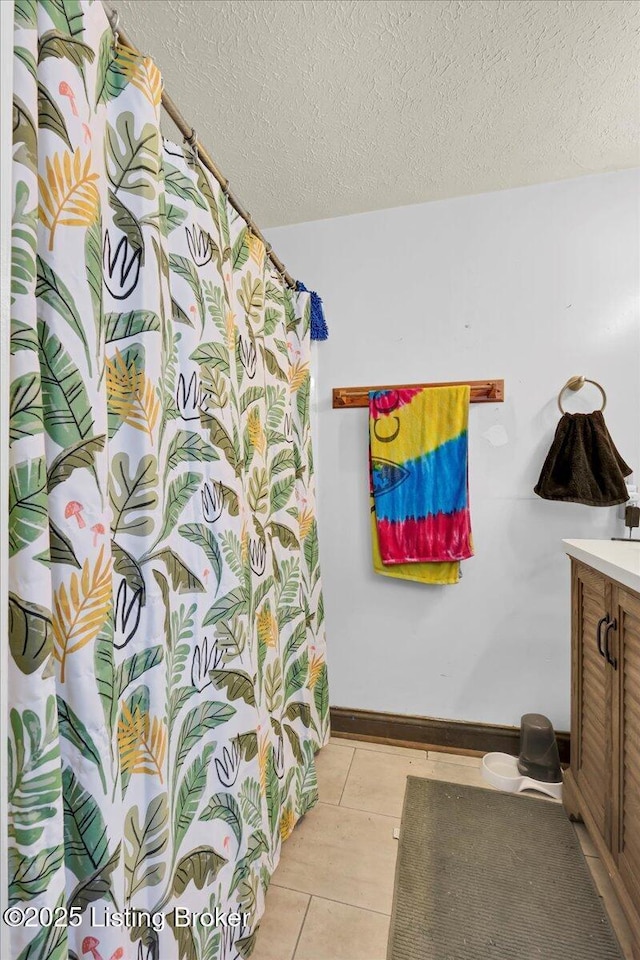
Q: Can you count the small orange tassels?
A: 0